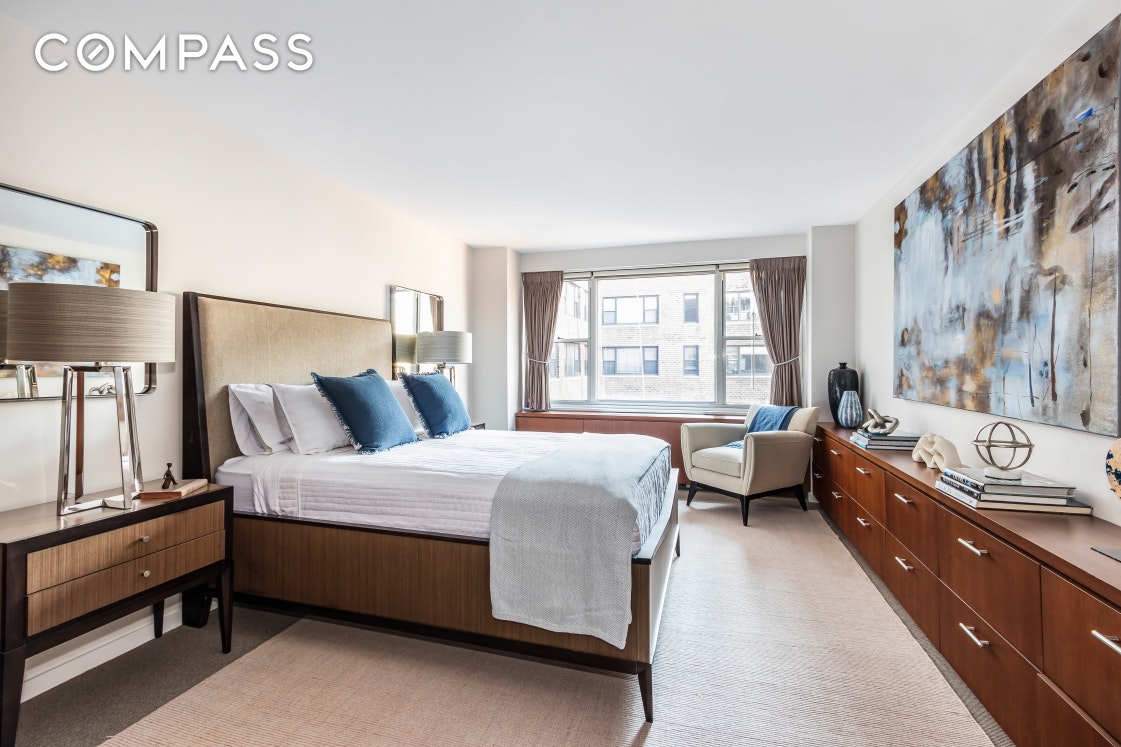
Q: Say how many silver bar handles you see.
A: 11